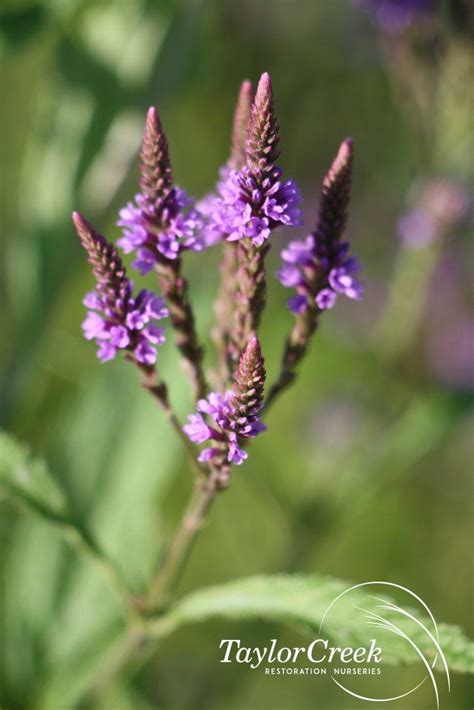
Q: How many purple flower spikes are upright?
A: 6